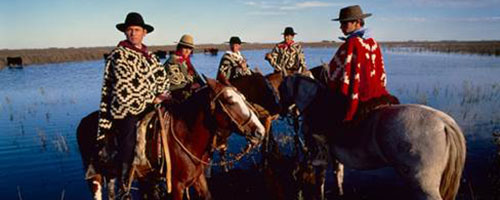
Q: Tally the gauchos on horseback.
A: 5